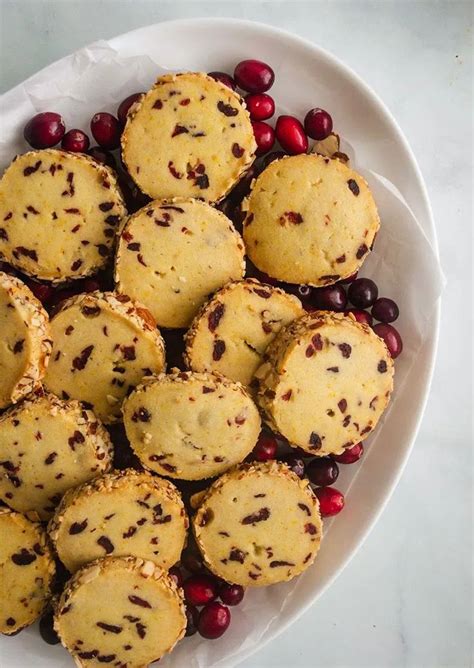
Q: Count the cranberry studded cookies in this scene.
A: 14